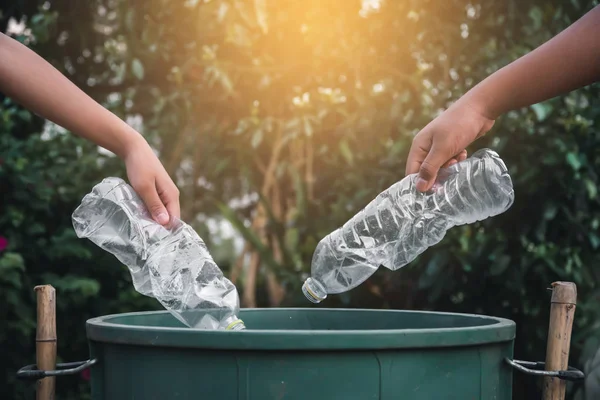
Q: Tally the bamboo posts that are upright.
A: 2